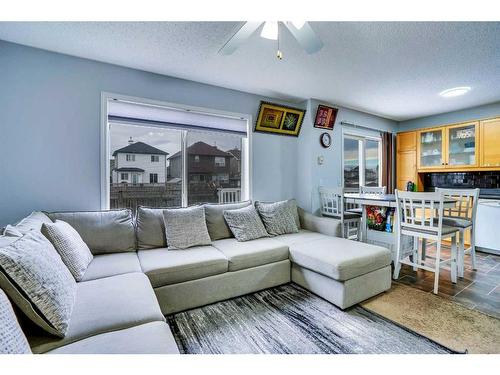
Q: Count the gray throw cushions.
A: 6